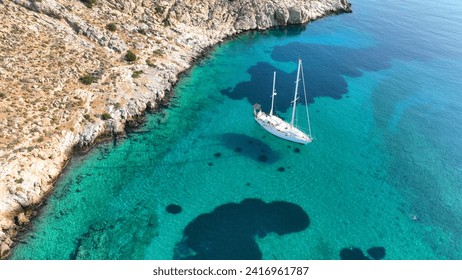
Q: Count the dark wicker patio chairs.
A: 0